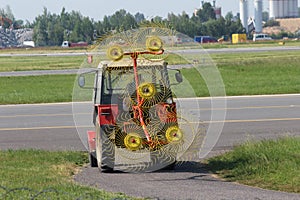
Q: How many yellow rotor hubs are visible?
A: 5